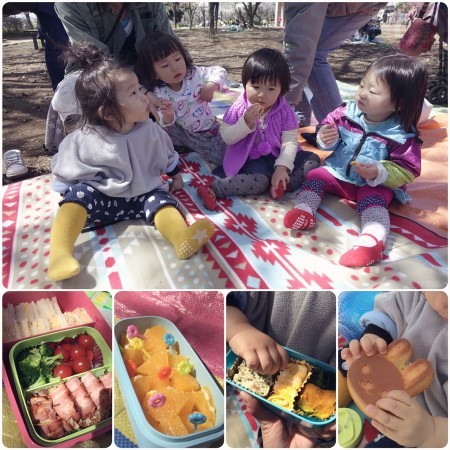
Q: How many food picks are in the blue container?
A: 8